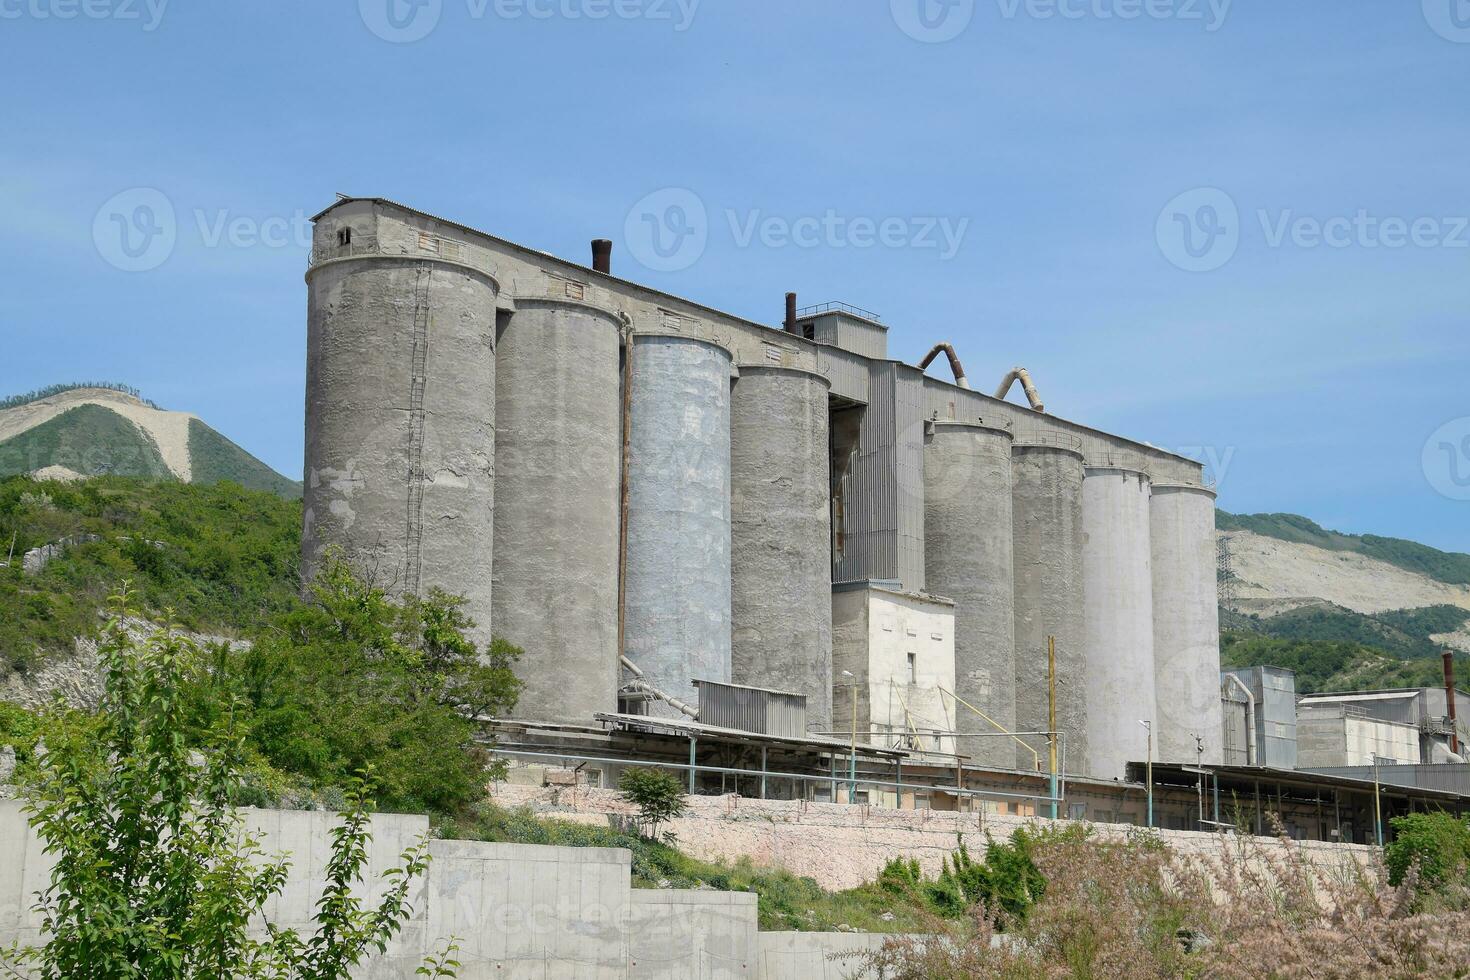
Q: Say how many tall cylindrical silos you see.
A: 8